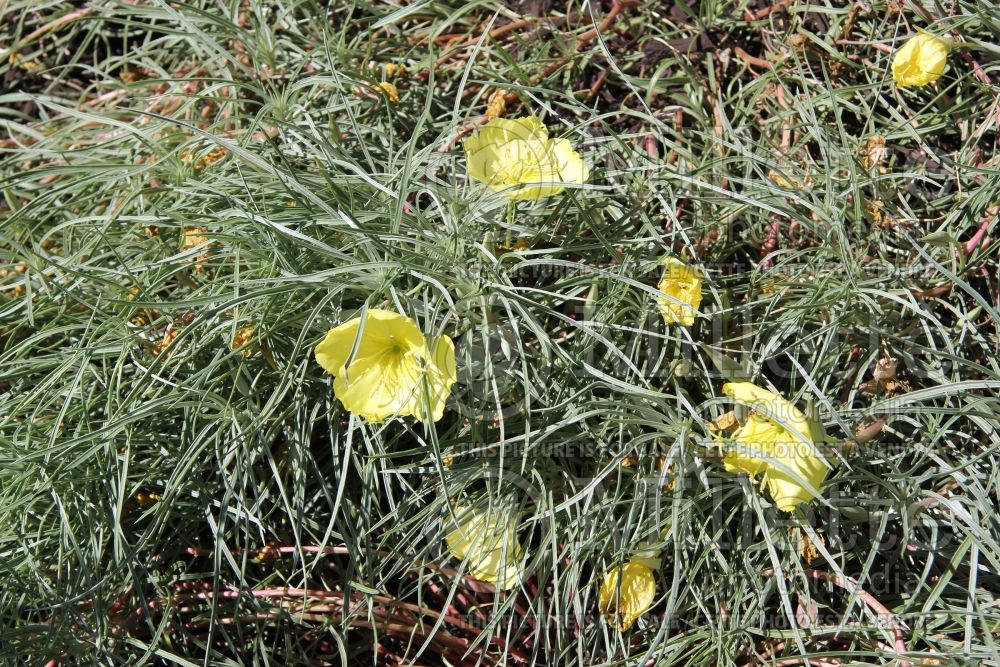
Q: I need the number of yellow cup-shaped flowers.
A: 7